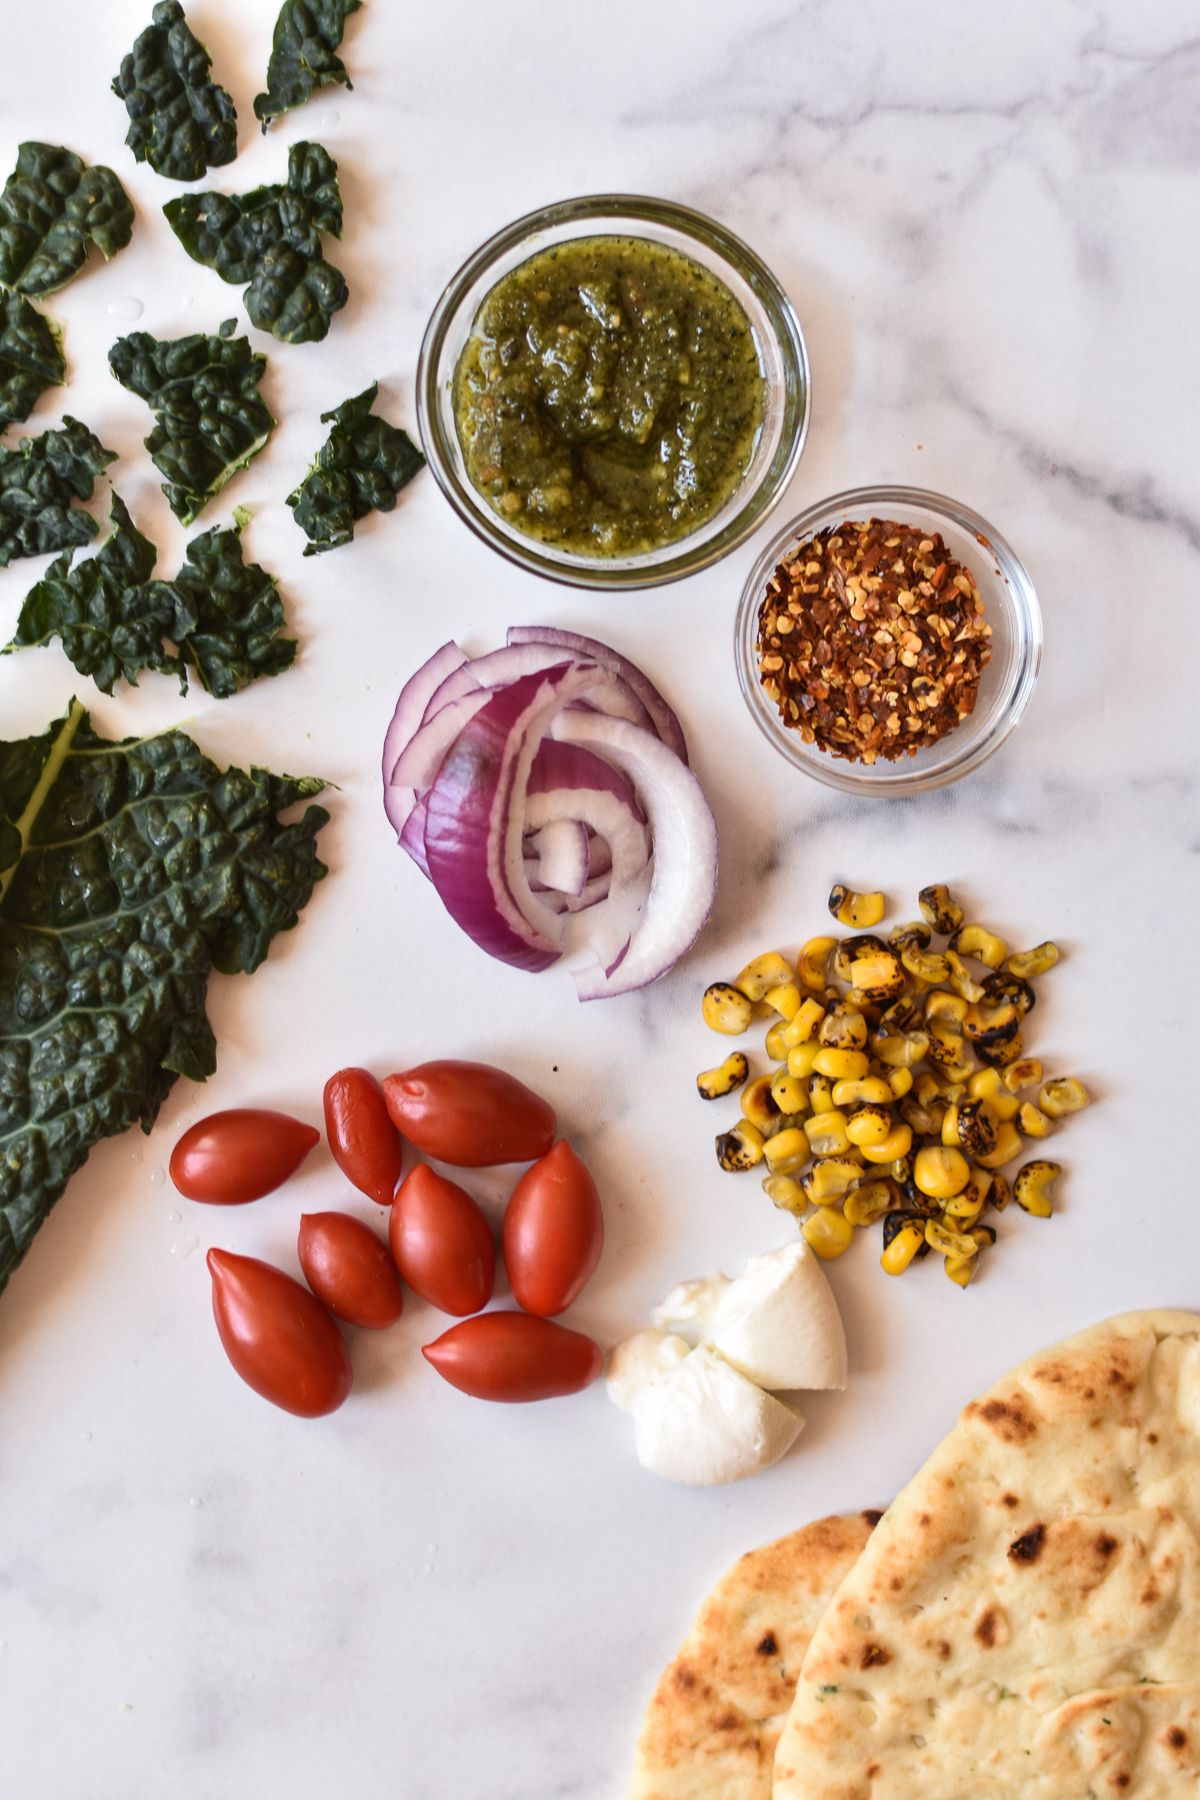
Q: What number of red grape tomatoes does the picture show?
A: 8